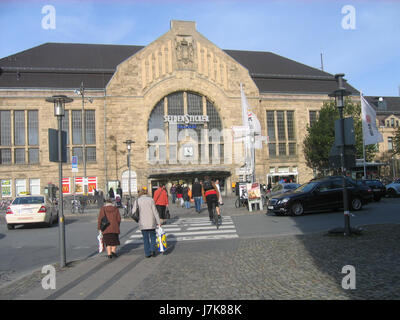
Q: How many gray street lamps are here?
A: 3